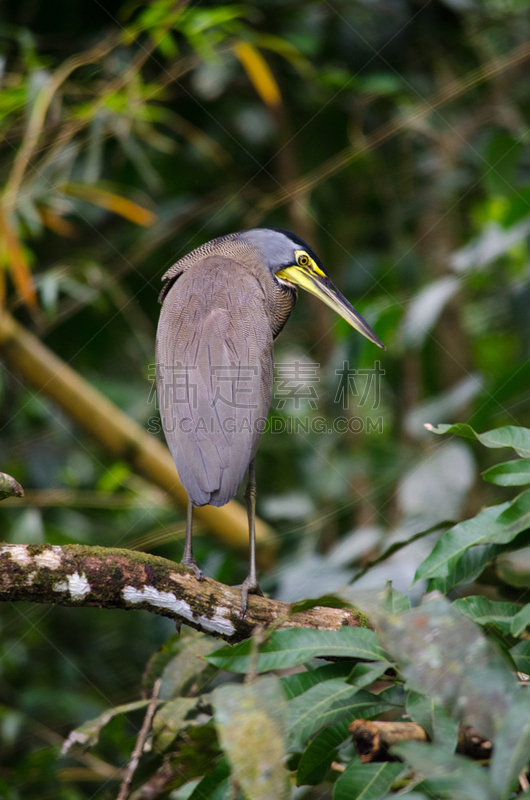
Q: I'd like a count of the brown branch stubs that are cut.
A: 1